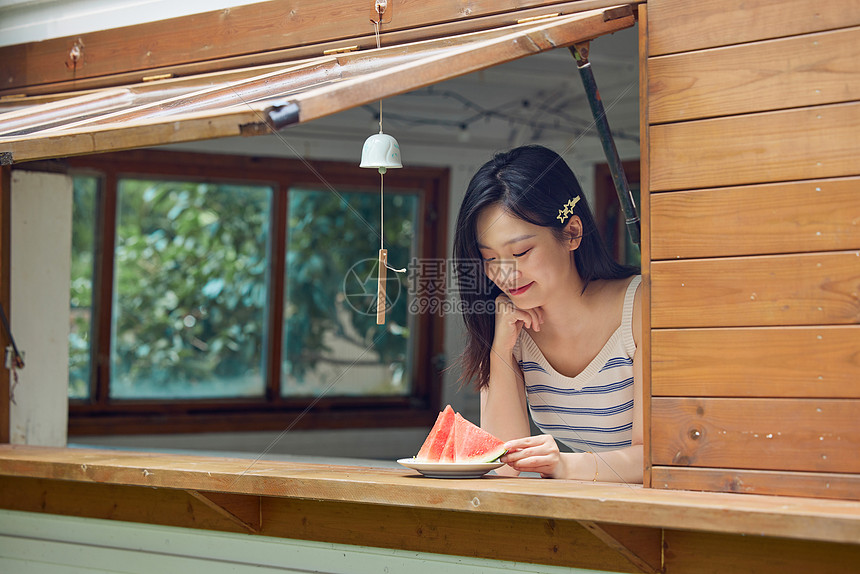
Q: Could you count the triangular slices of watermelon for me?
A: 3